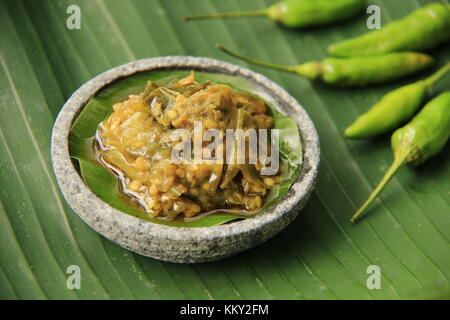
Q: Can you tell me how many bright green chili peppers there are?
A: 5